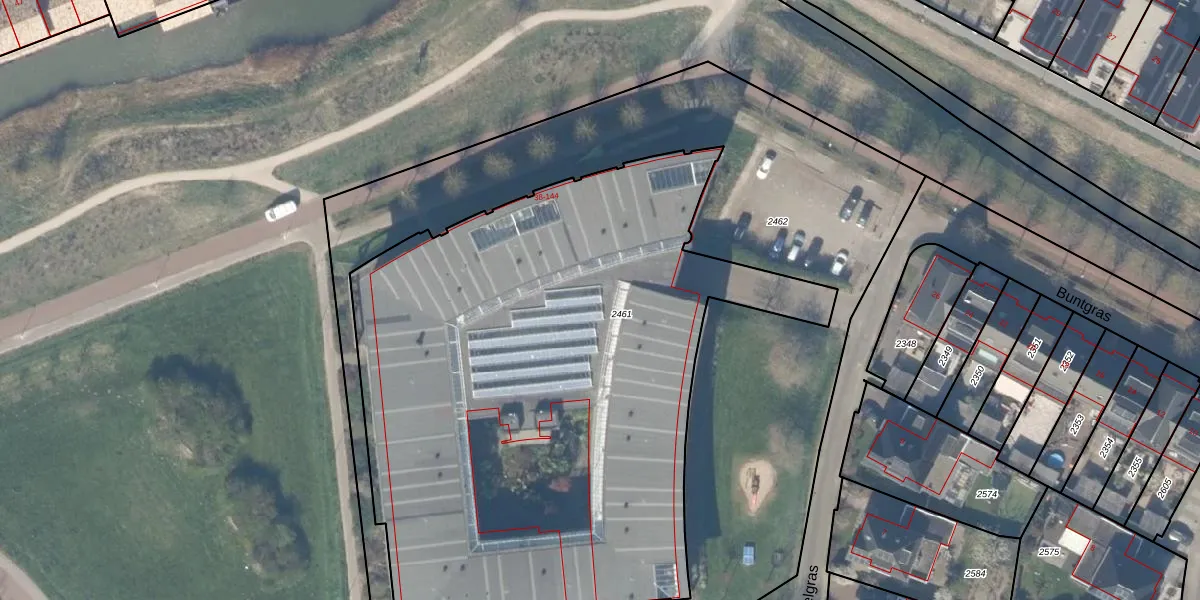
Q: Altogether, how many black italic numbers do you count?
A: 14